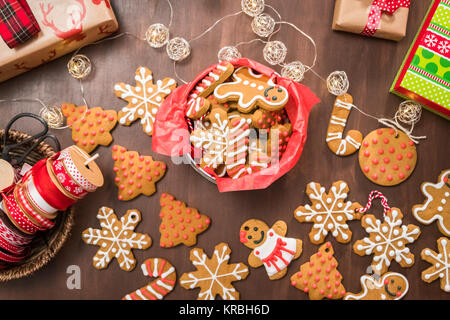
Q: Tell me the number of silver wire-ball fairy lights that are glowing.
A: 11